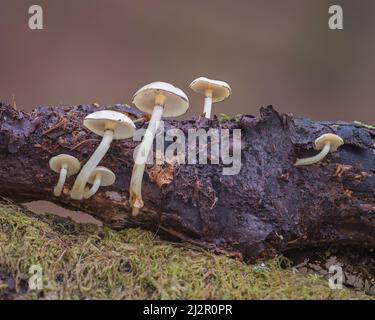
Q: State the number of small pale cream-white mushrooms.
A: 6